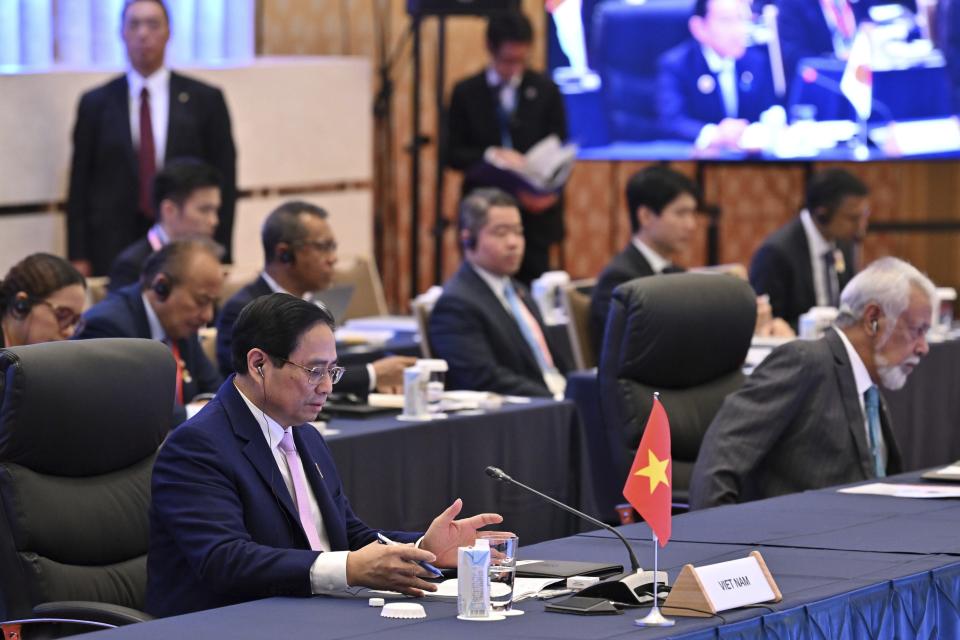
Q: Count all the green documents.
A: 0